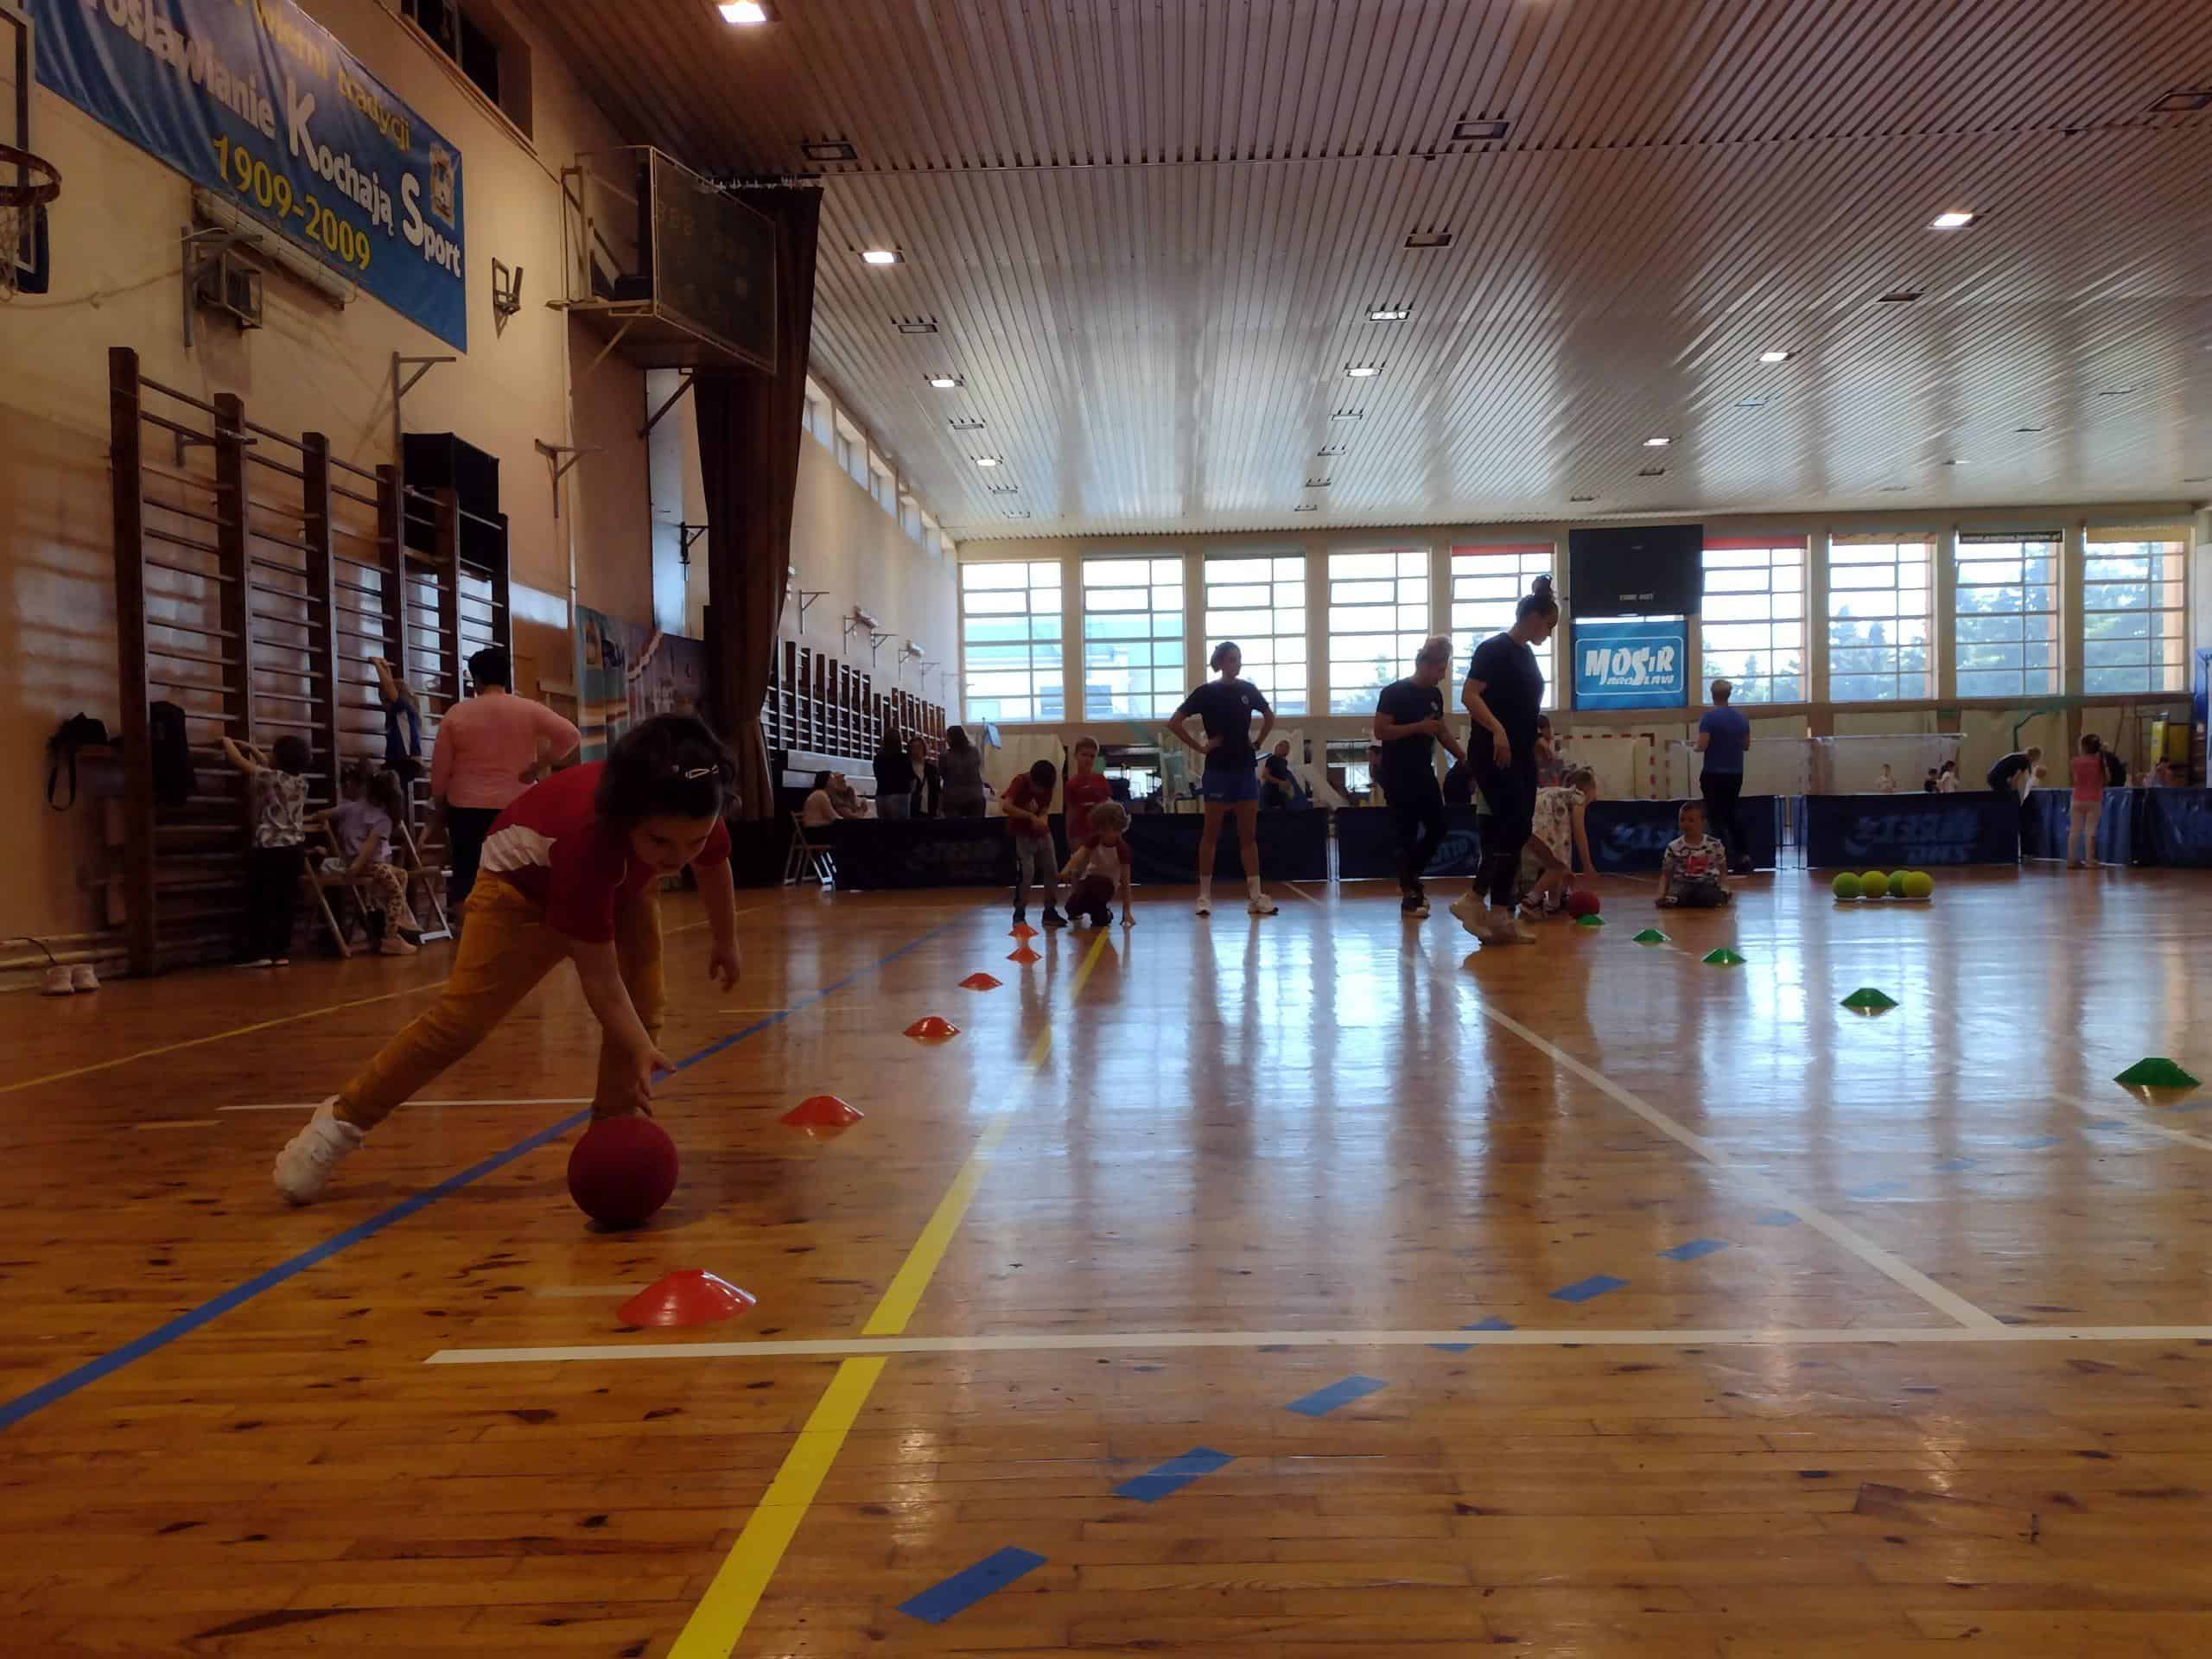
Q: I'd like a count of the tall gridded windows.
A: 9